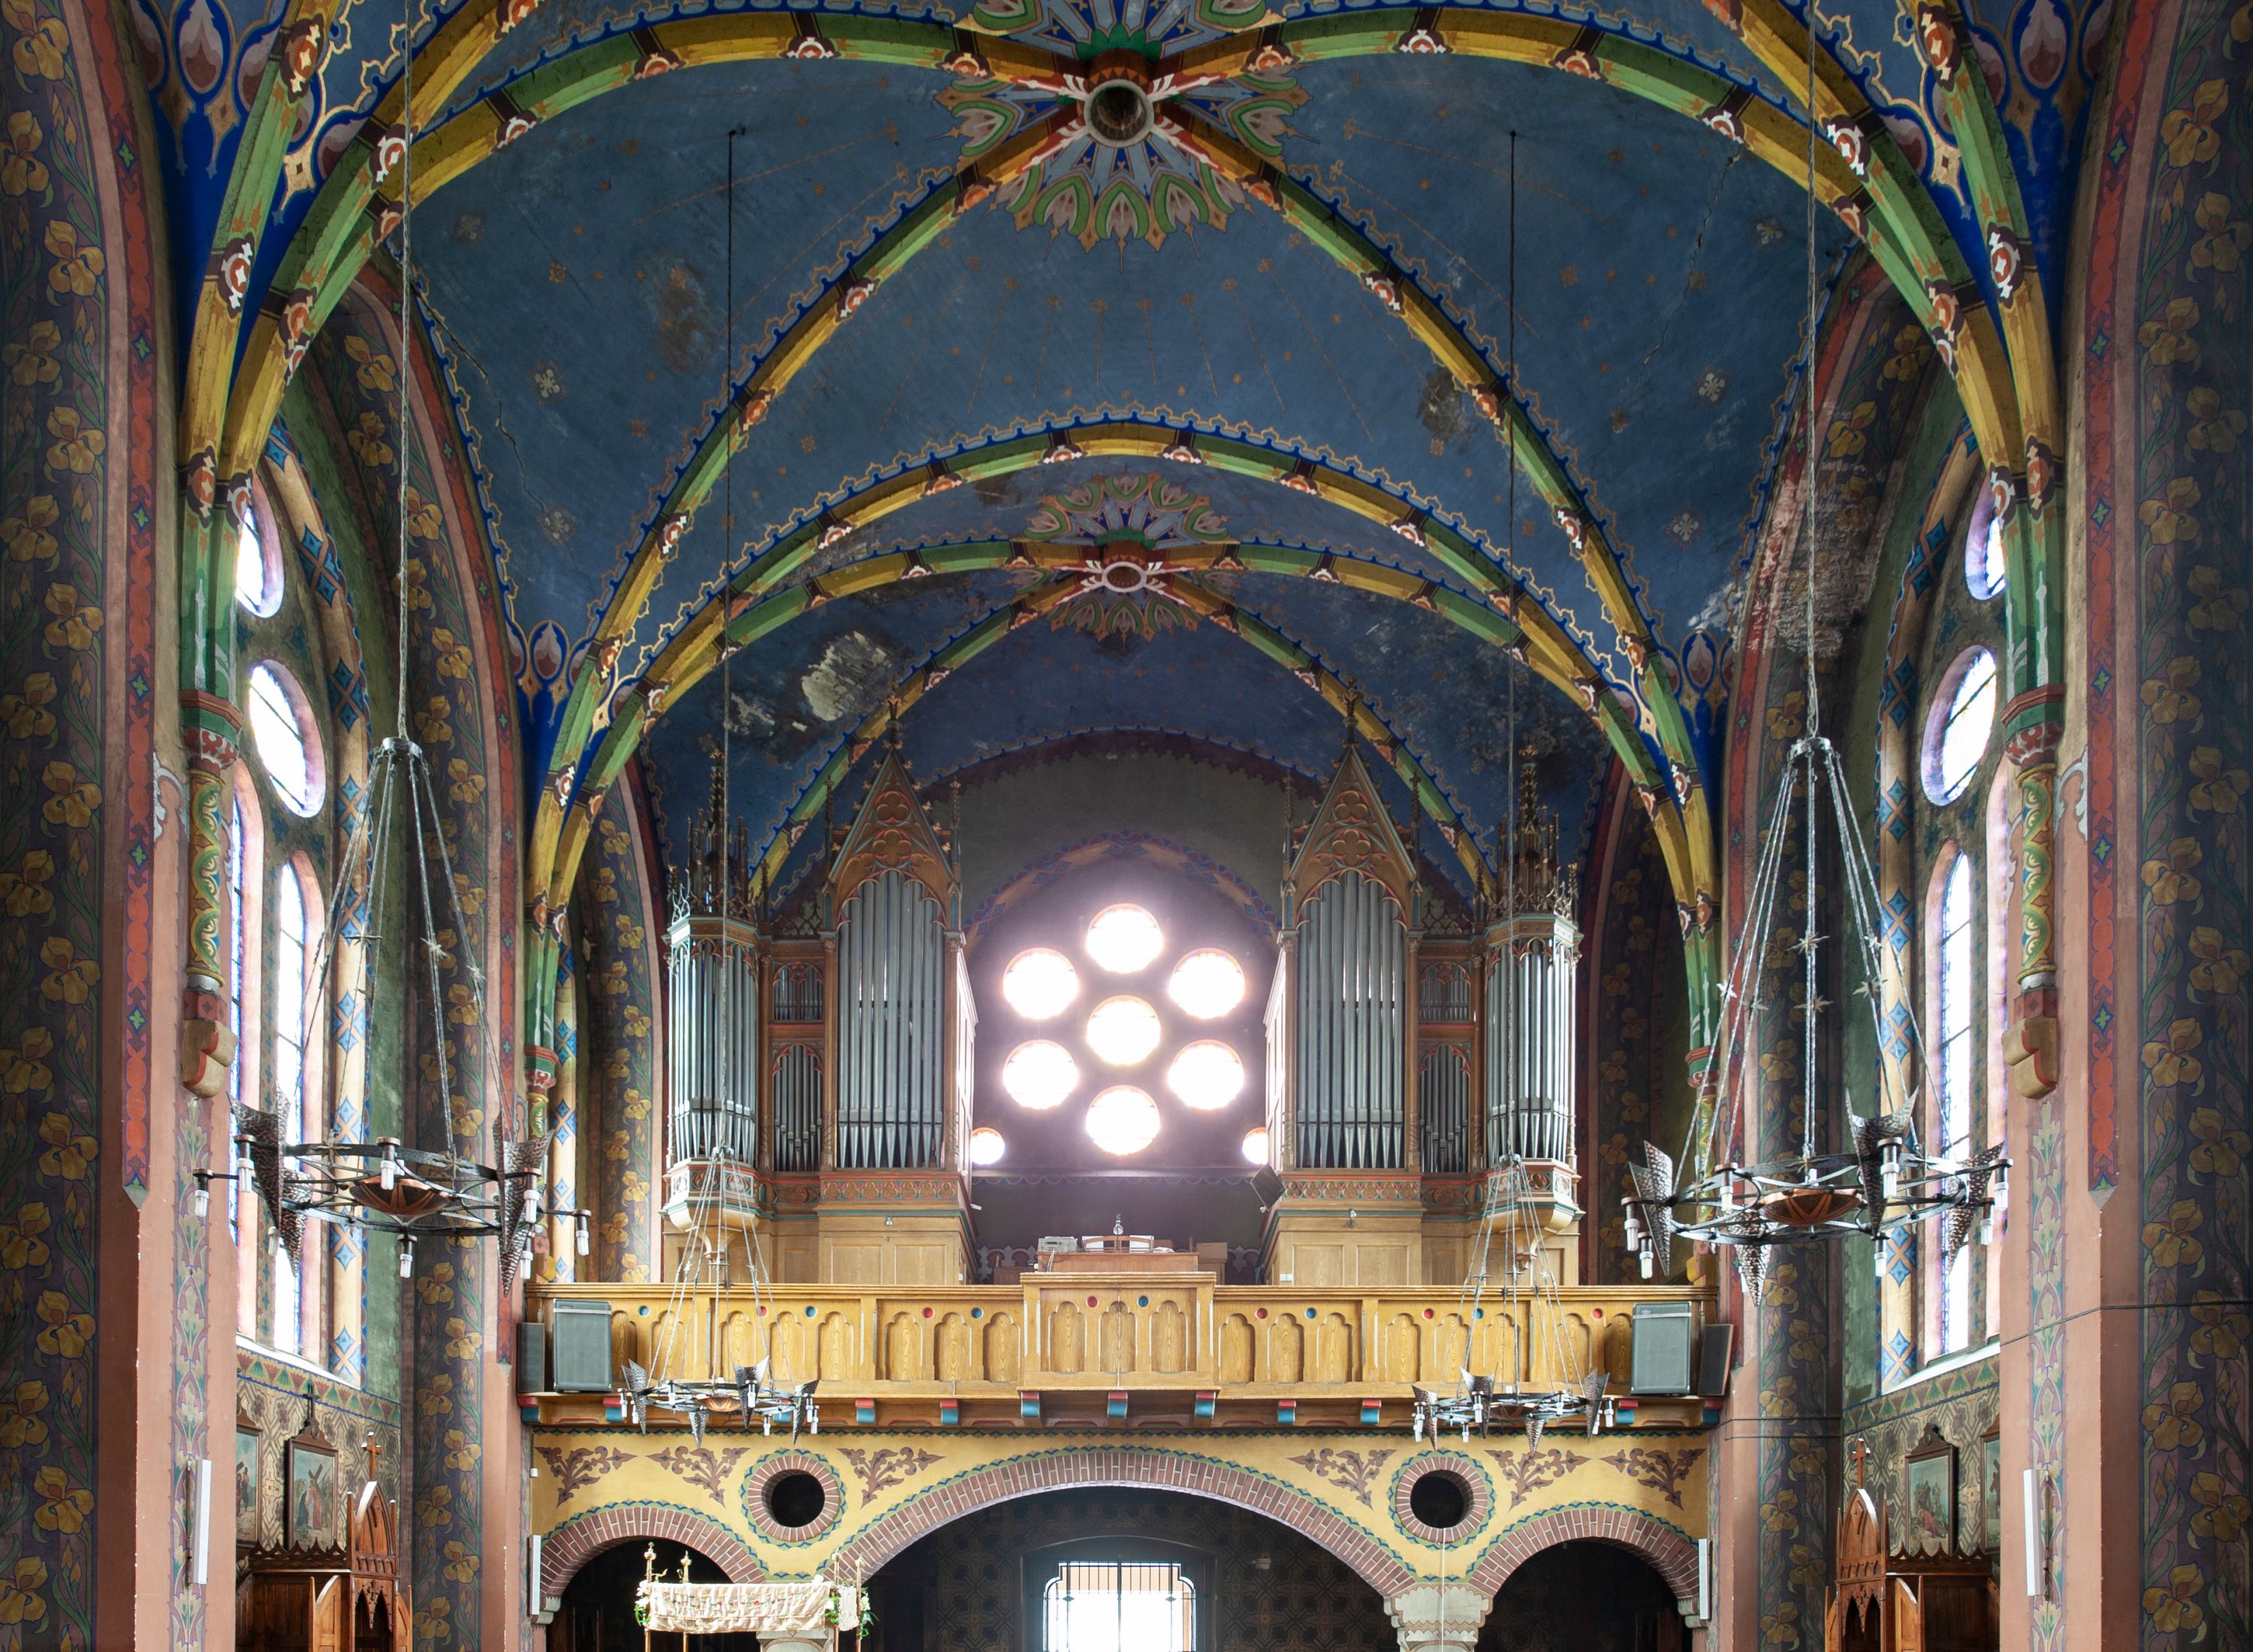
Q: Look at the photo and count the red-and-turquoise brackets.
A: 13